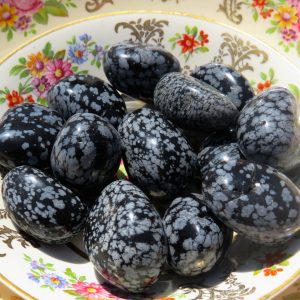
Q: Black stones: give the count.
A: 13